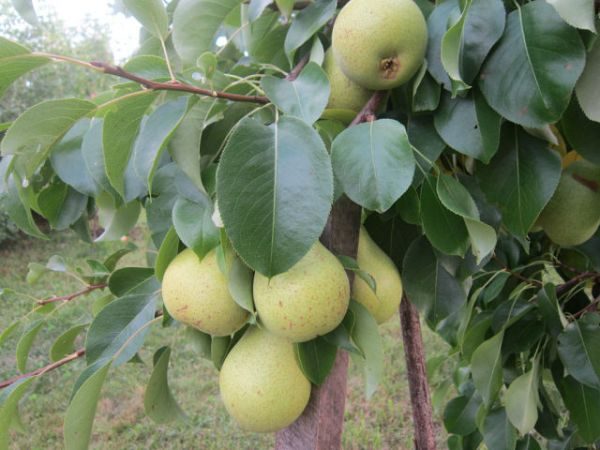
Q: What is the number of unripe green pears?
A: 7